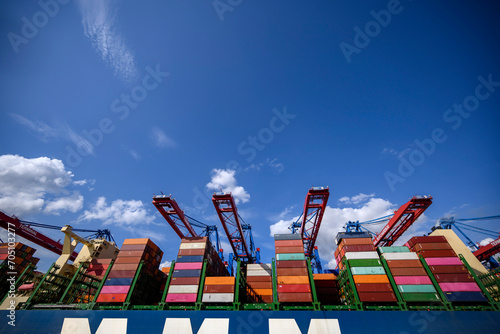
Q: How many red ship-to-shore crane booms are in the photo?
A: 6